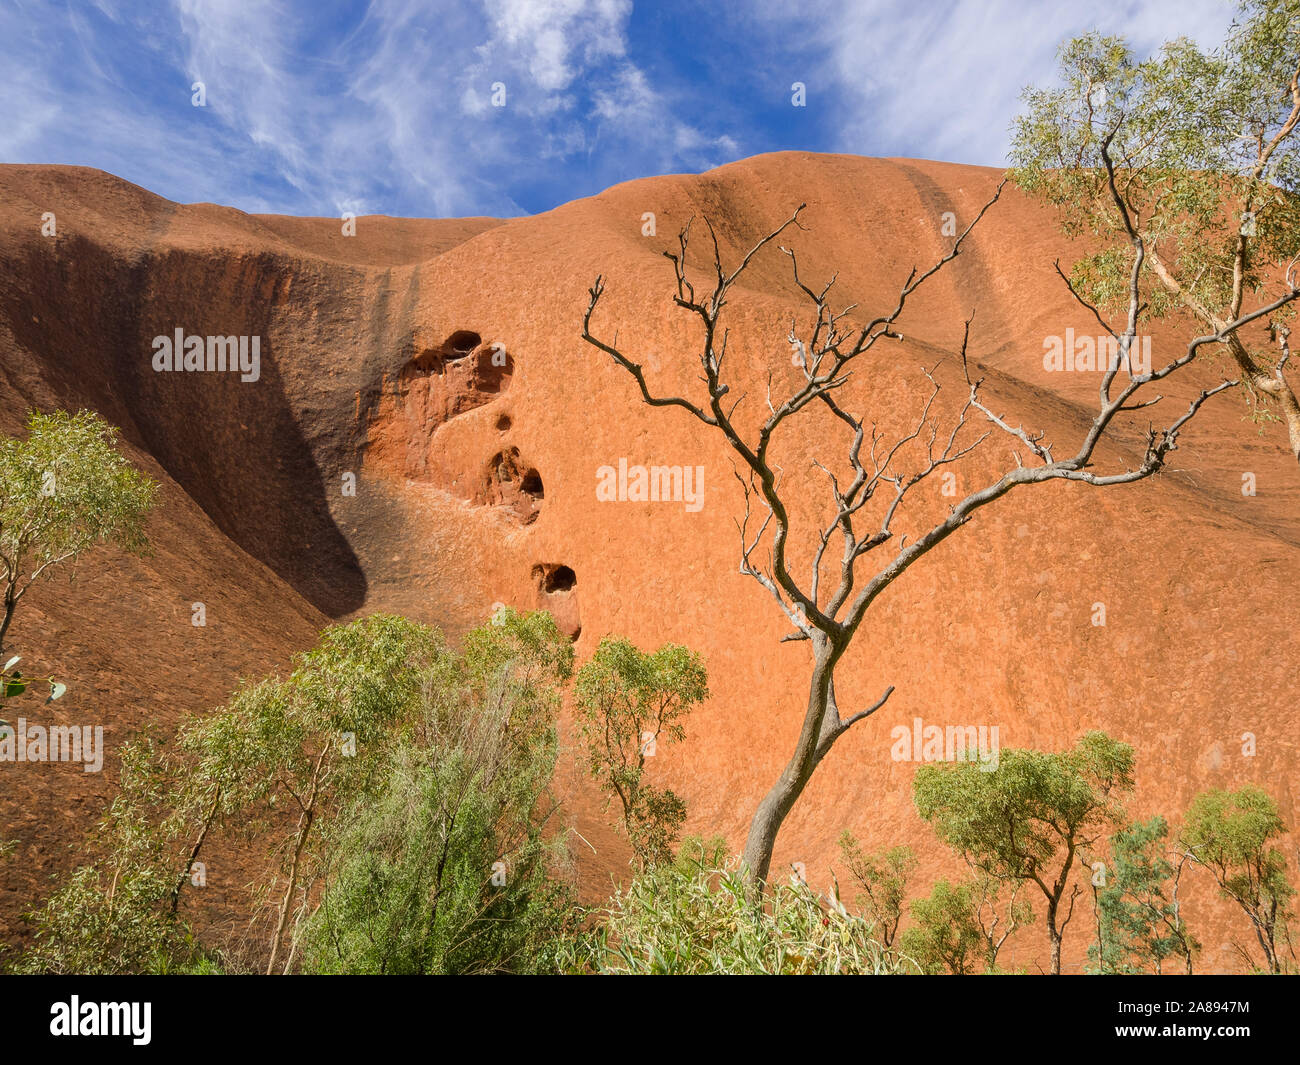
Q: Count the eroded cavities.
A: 4